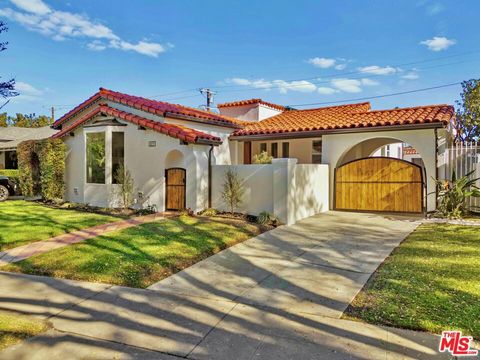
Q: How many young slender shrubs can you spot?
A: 2